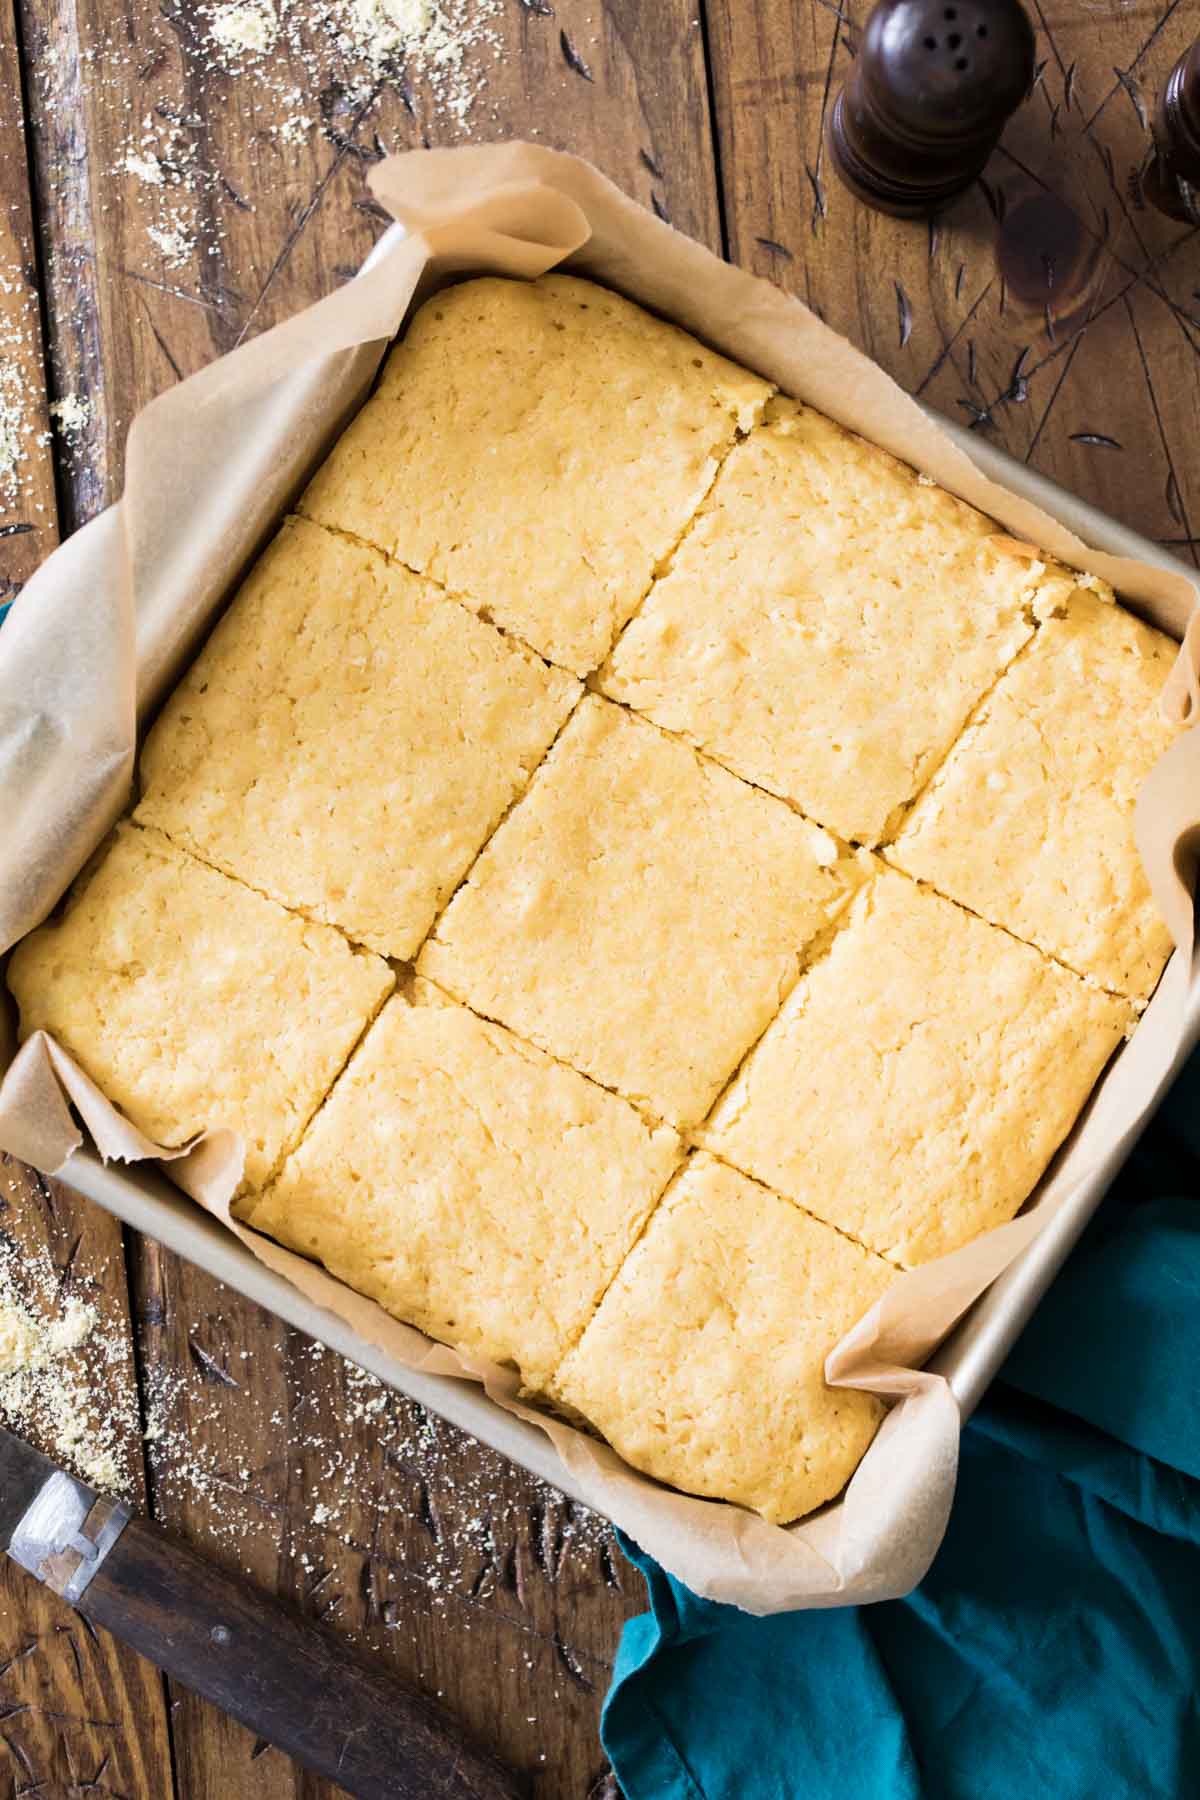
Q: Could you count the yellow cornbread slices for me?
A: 9